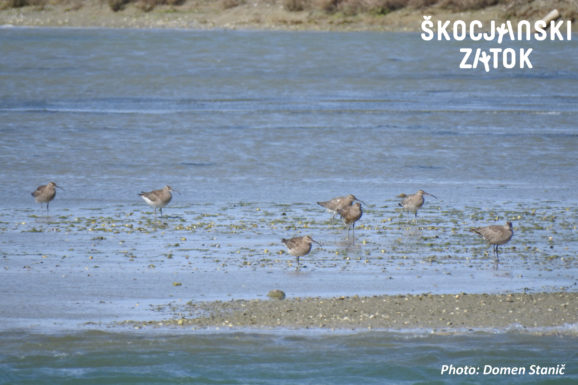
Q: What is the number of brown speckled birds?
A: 7